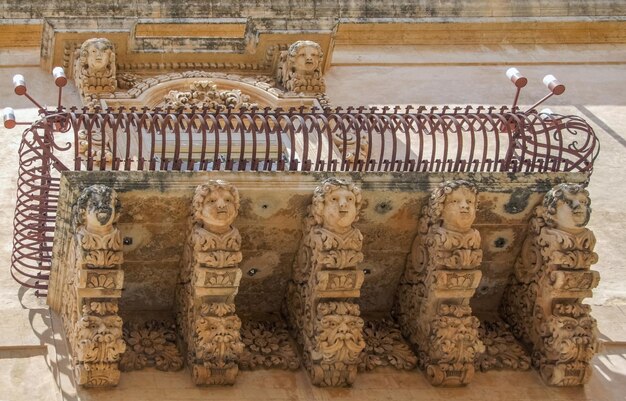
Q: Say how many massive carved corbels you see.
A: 5